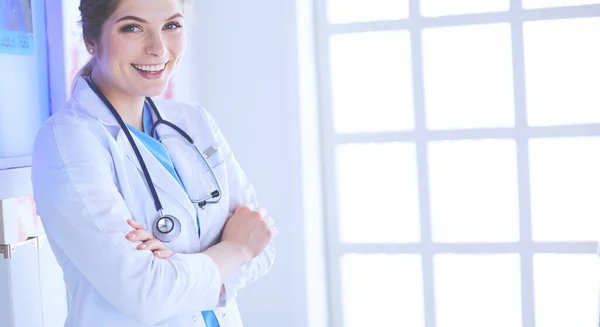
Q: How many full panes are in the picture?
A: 4